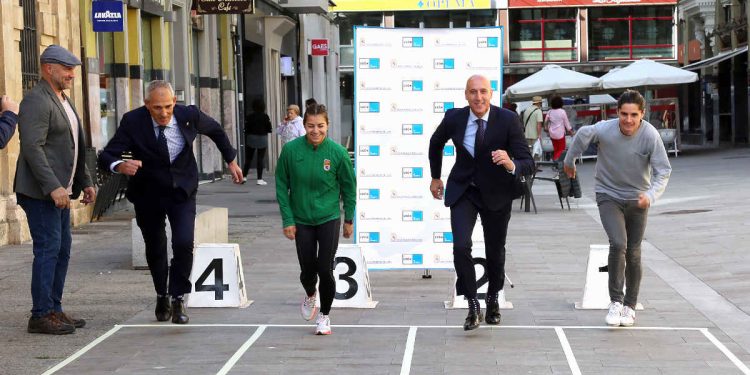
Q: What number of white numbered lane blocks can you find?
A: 4